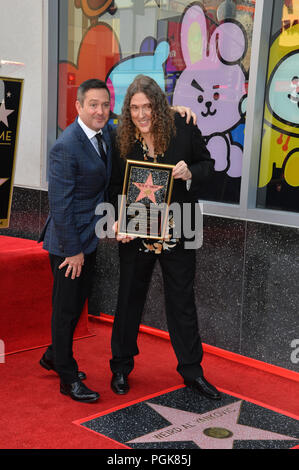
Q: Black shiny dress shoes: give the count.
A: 4